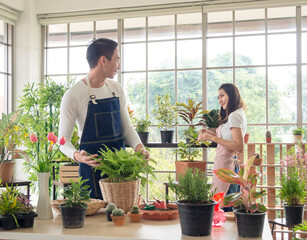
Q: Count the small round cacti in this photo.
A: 3